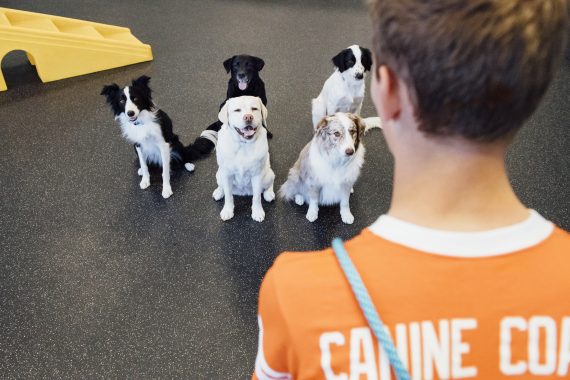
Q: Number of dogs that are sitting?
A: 5